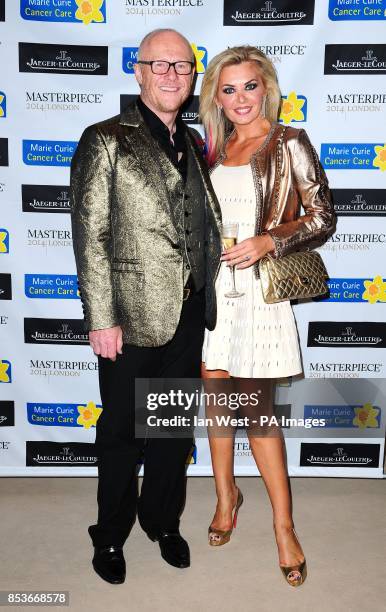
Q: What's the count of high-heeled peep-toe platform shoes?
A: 2